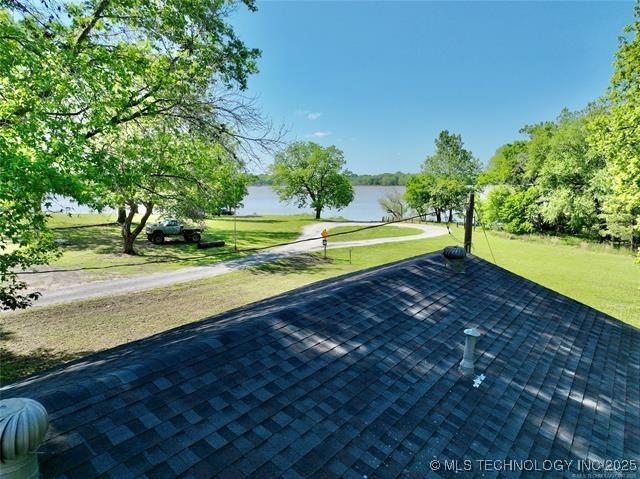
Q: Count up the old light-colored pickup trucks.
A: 1